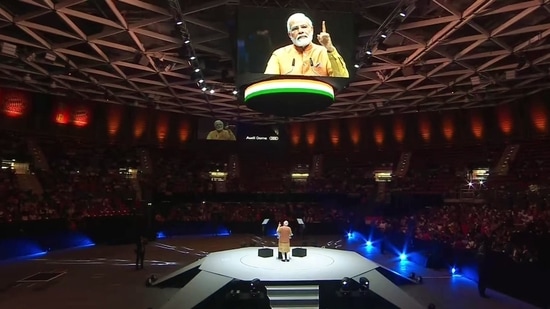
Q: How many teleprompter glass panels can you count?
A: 2